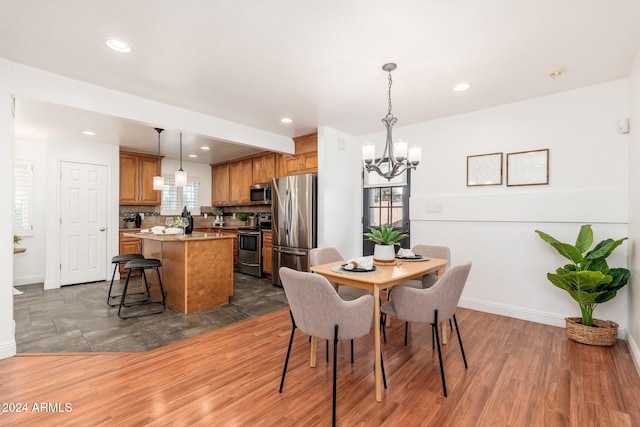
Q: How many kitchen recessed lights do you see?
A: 3